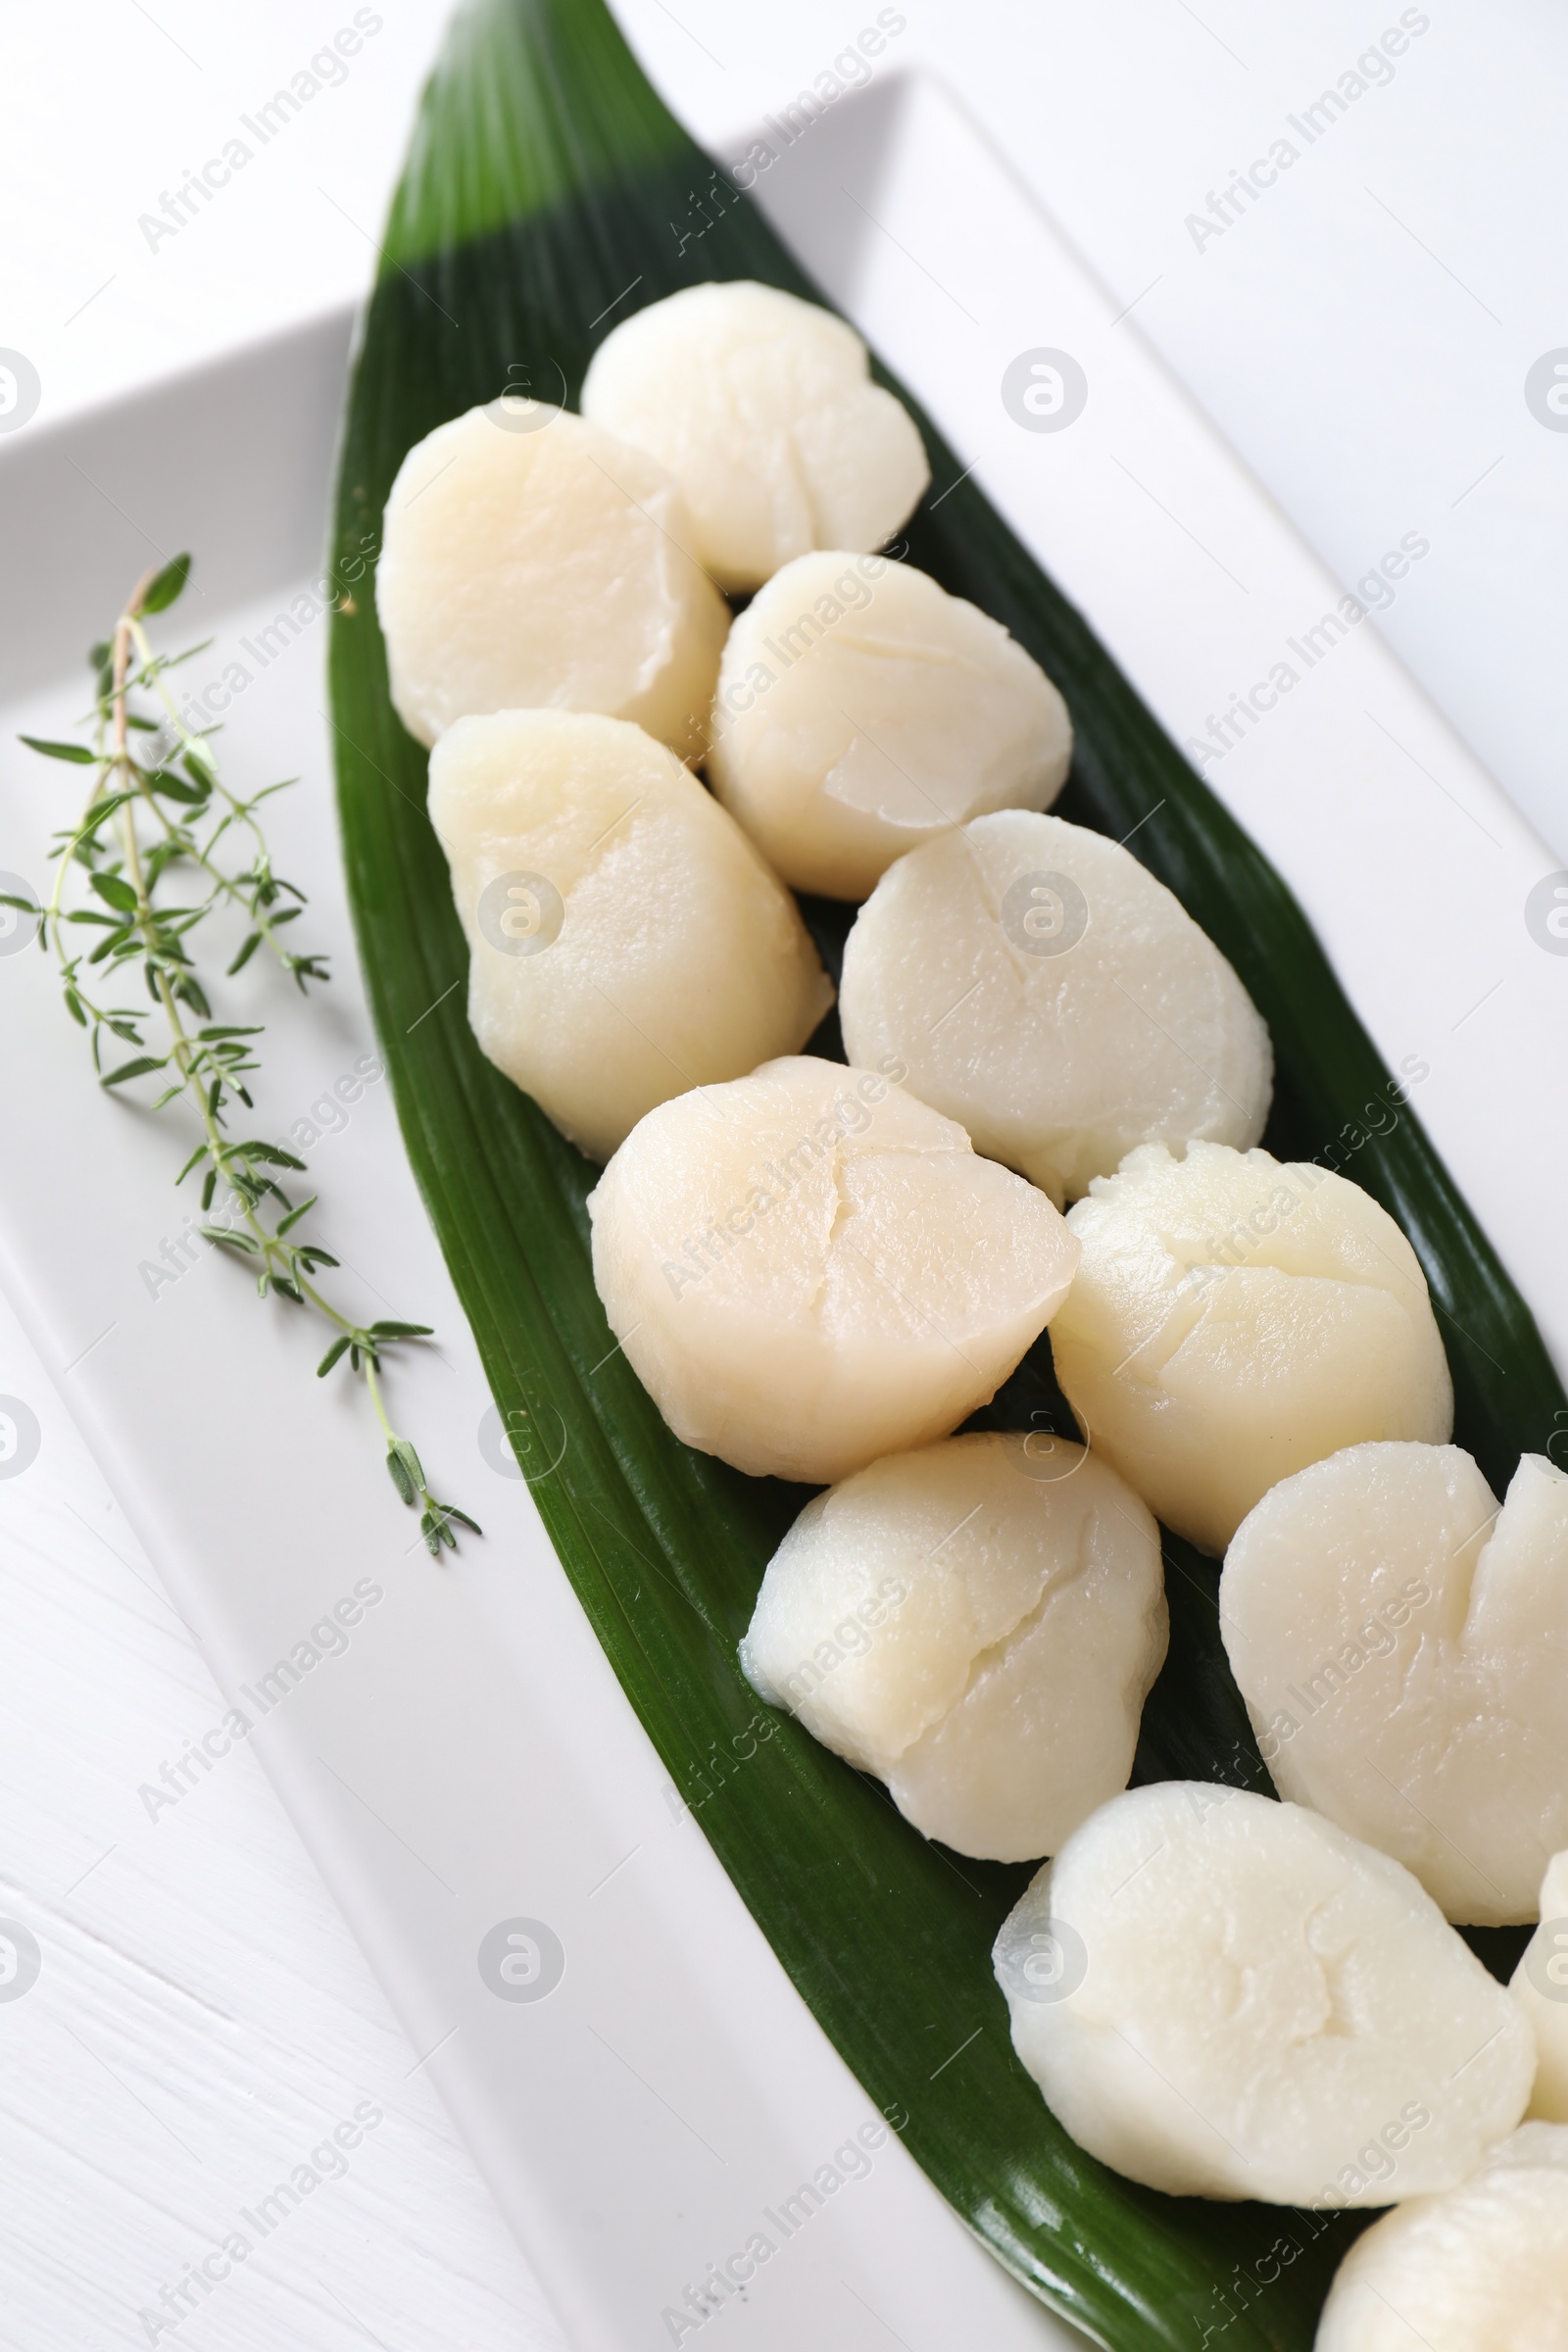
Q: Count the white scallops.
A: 12